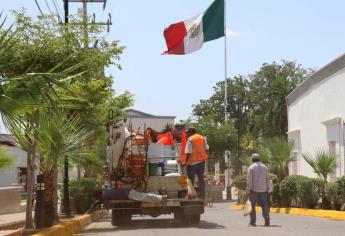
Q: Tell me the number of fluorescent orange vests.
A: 1